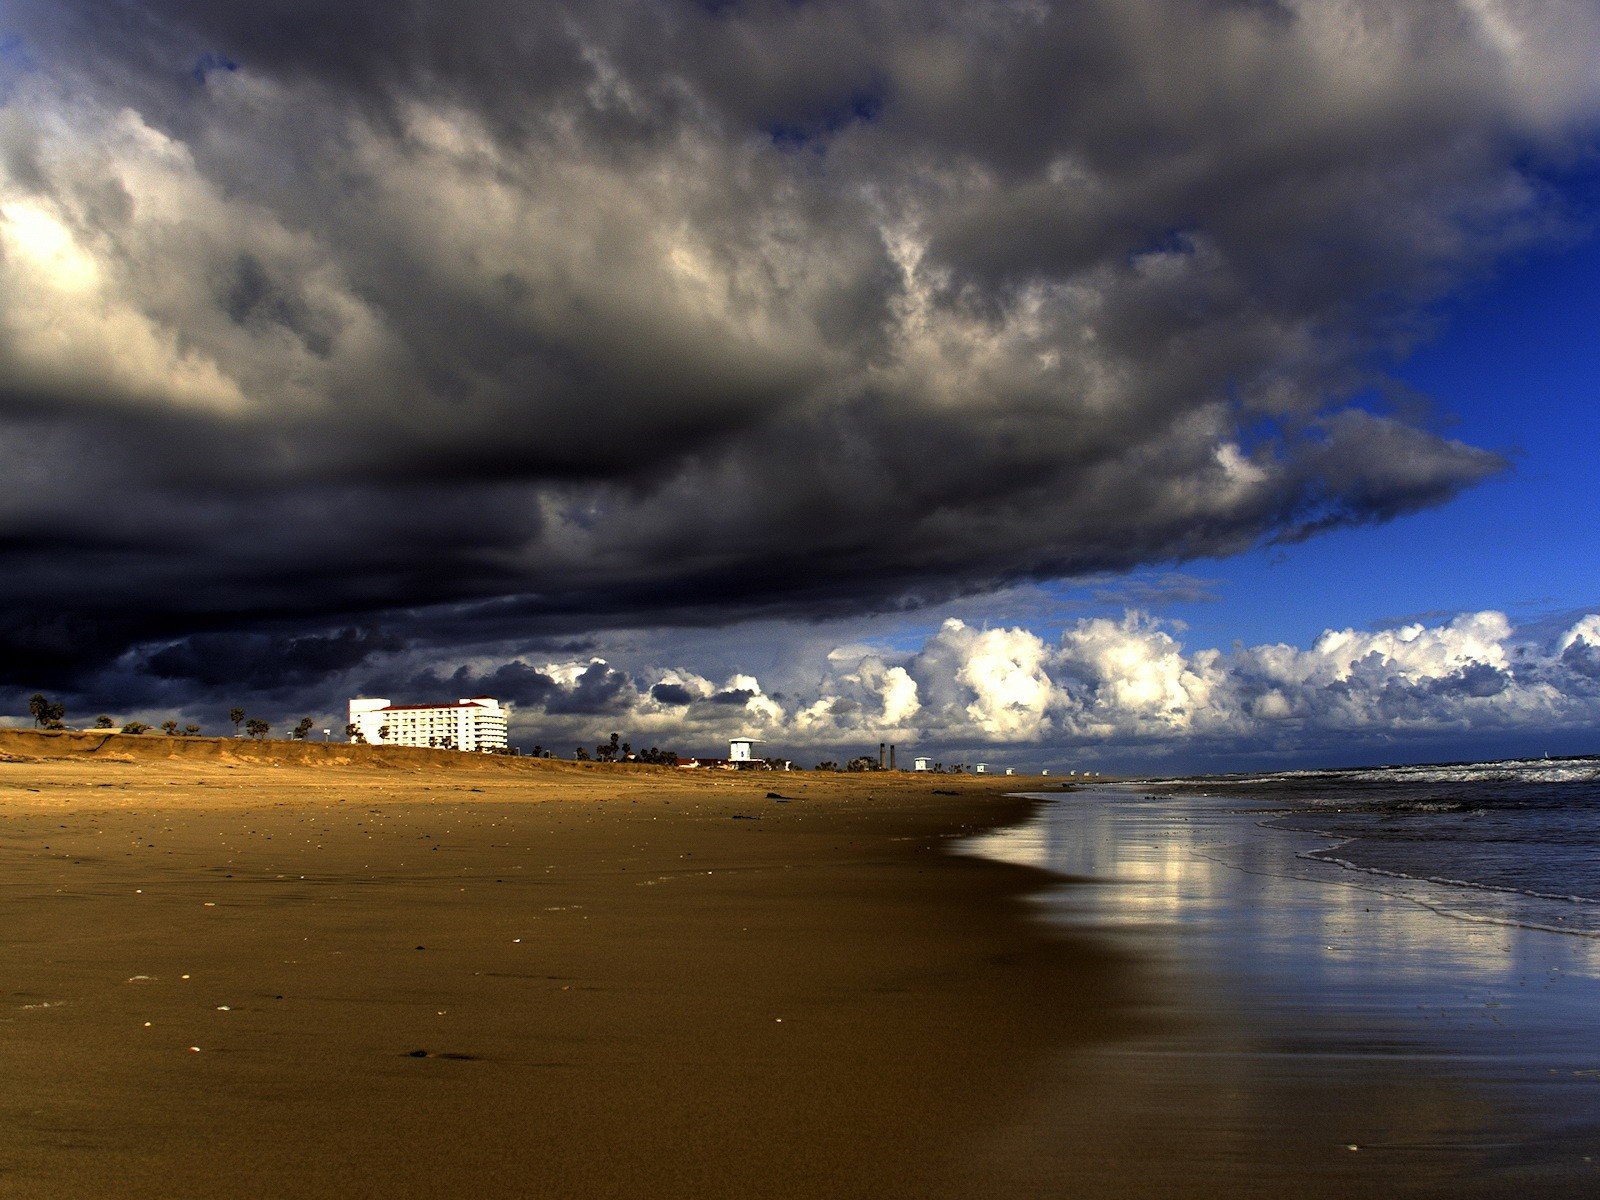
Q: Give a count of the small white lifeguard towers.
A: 8